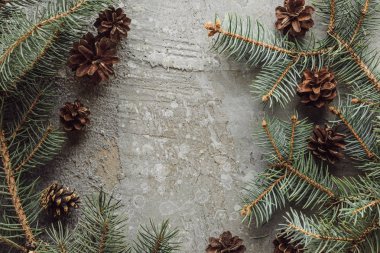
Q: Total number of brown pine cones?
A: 9